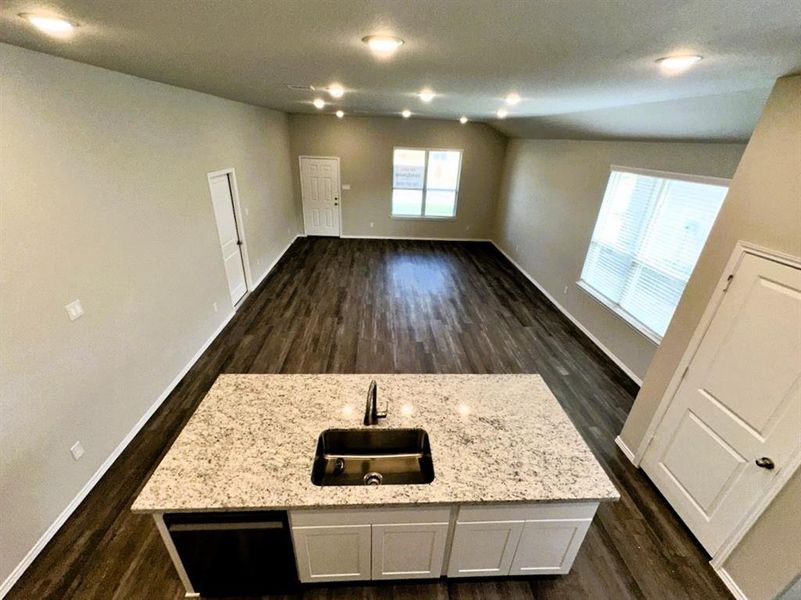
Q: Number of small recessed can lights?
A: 11